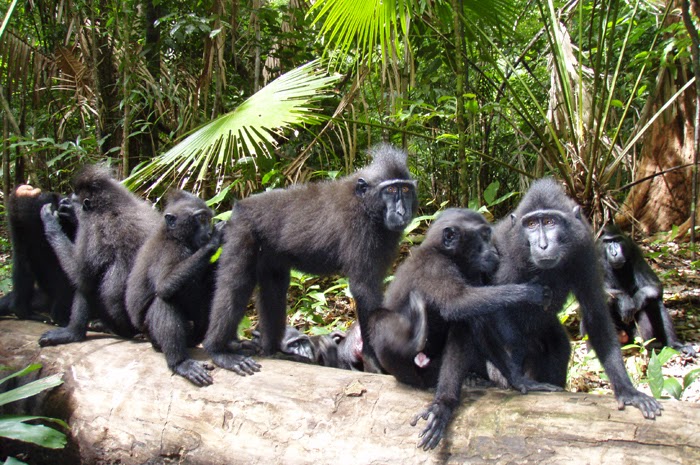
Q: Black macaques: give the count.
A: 8